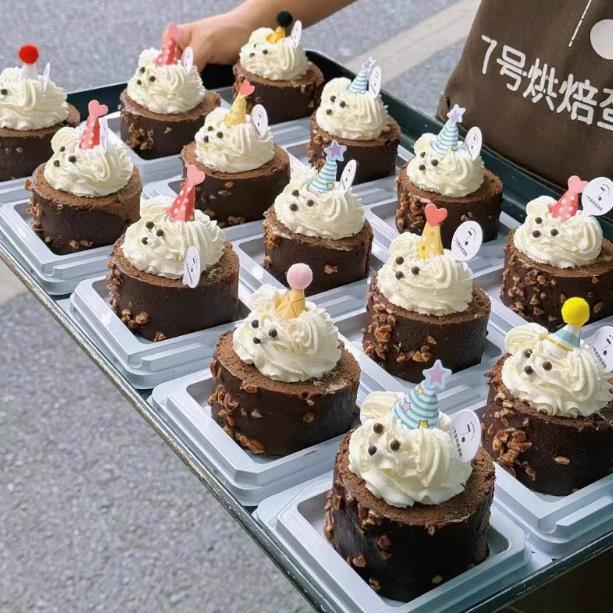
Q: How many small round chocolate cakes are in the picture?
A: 14